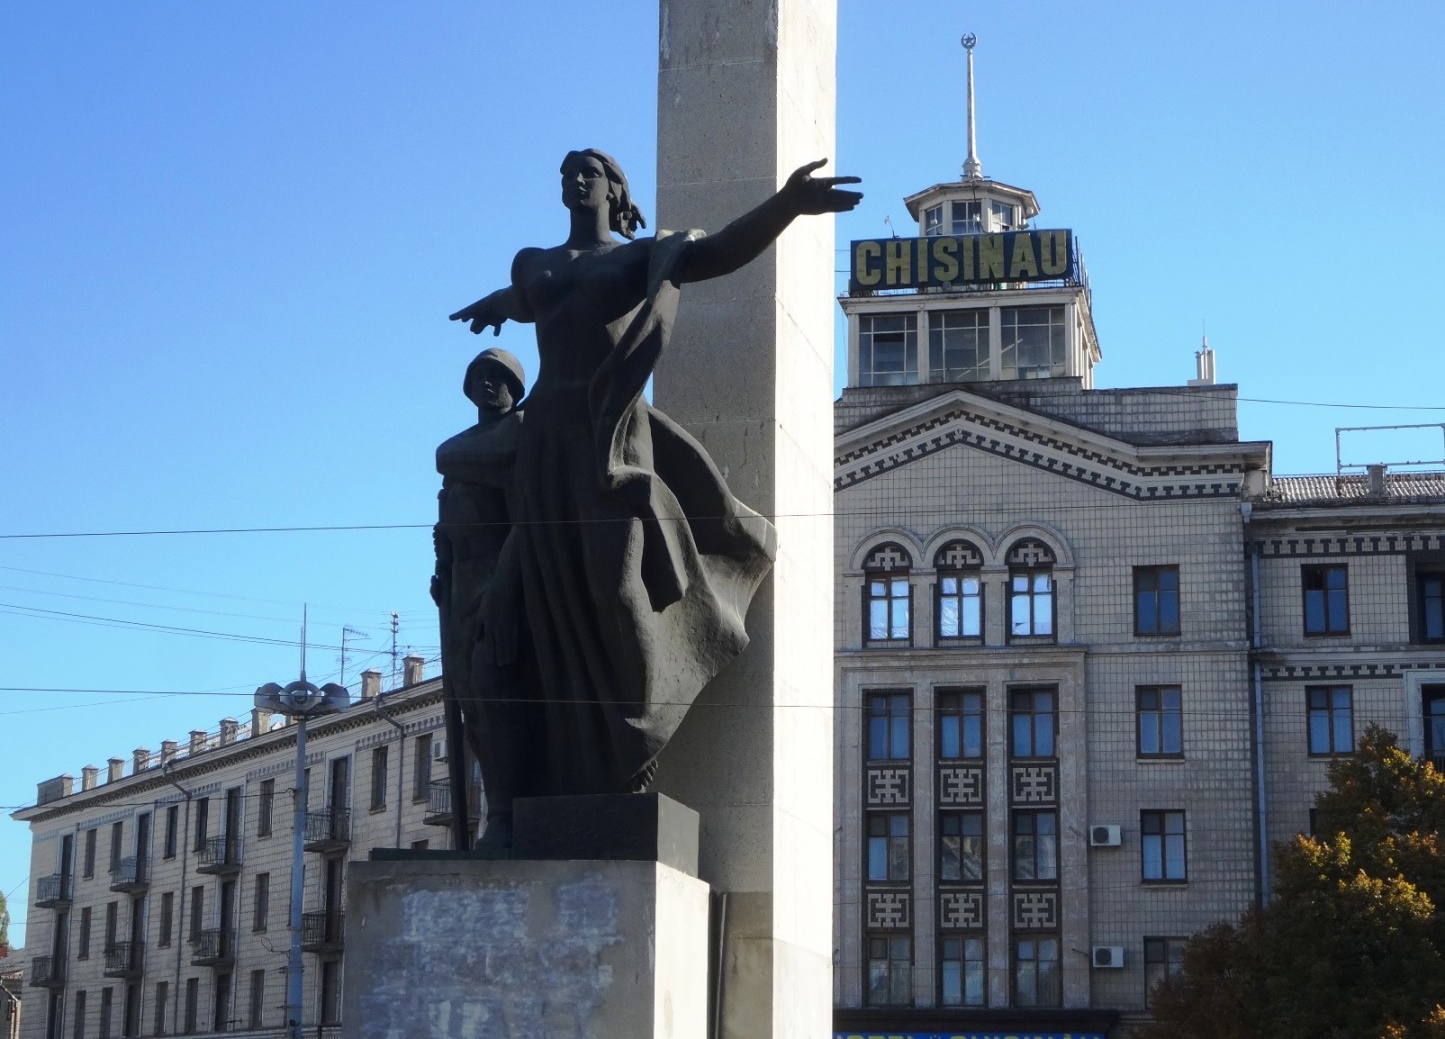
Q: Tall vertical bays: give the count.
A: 3